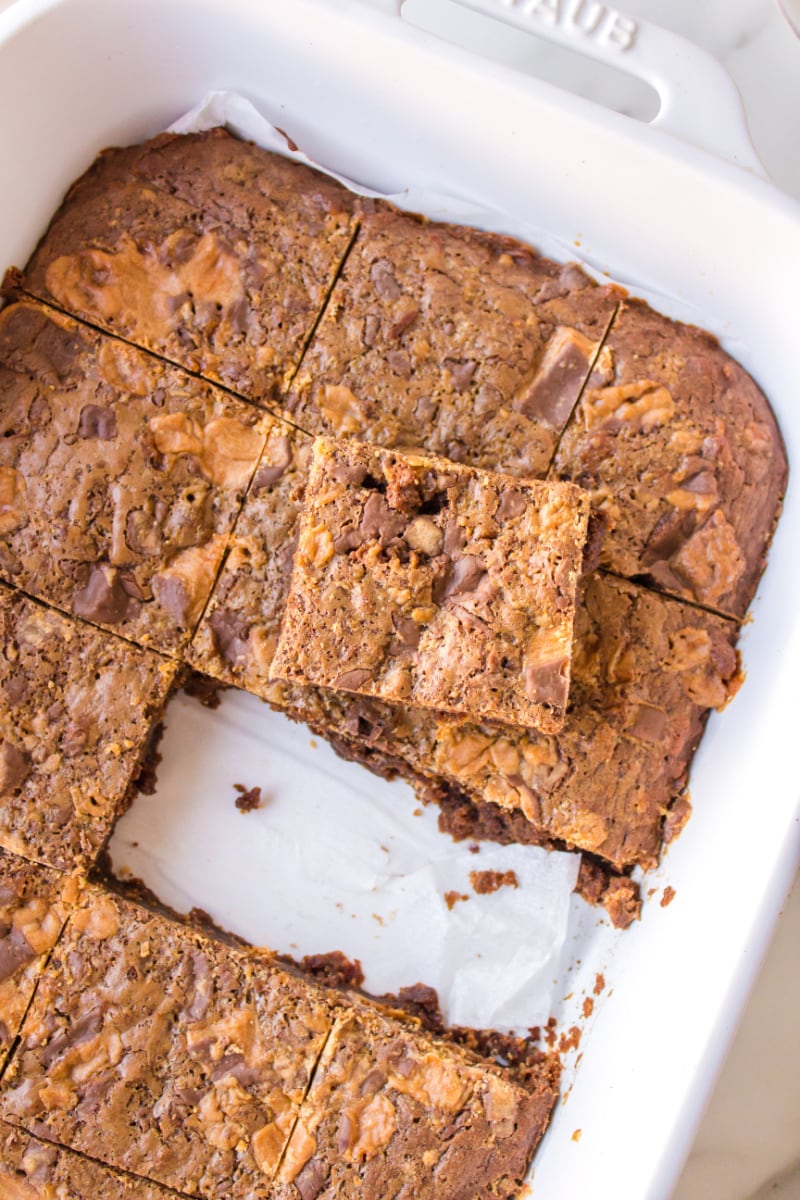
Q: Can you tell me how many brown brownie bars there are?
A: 12